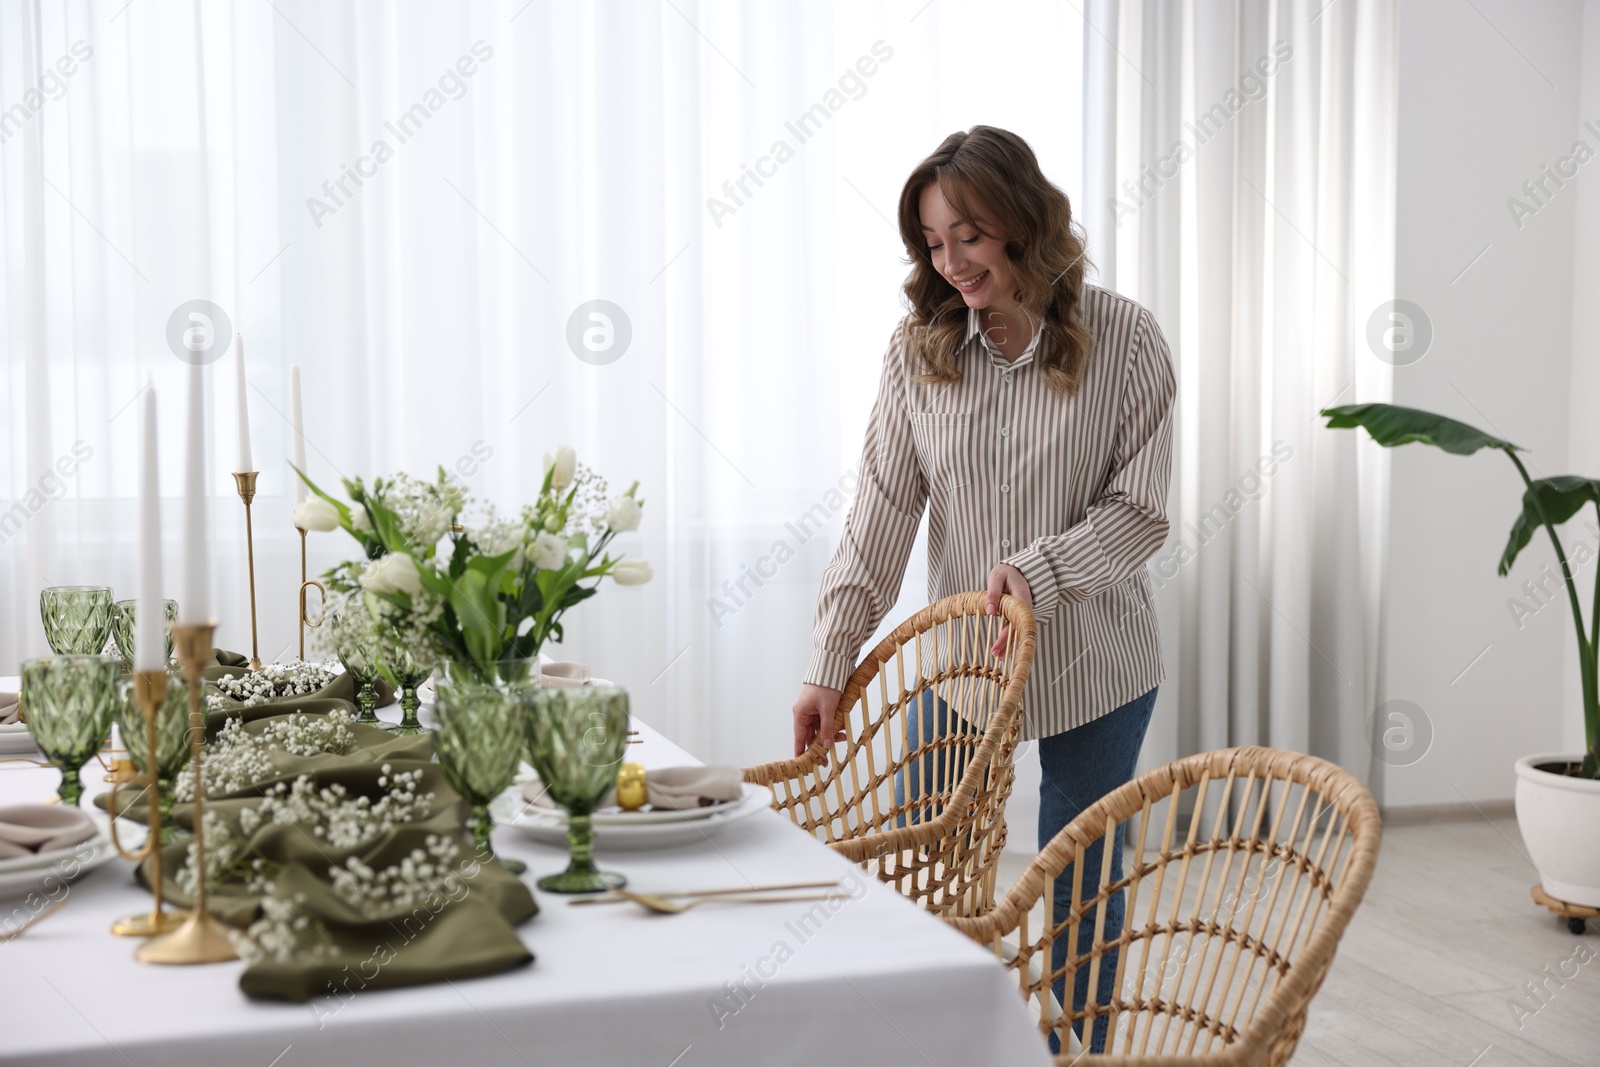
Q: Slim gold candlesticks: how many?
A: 4